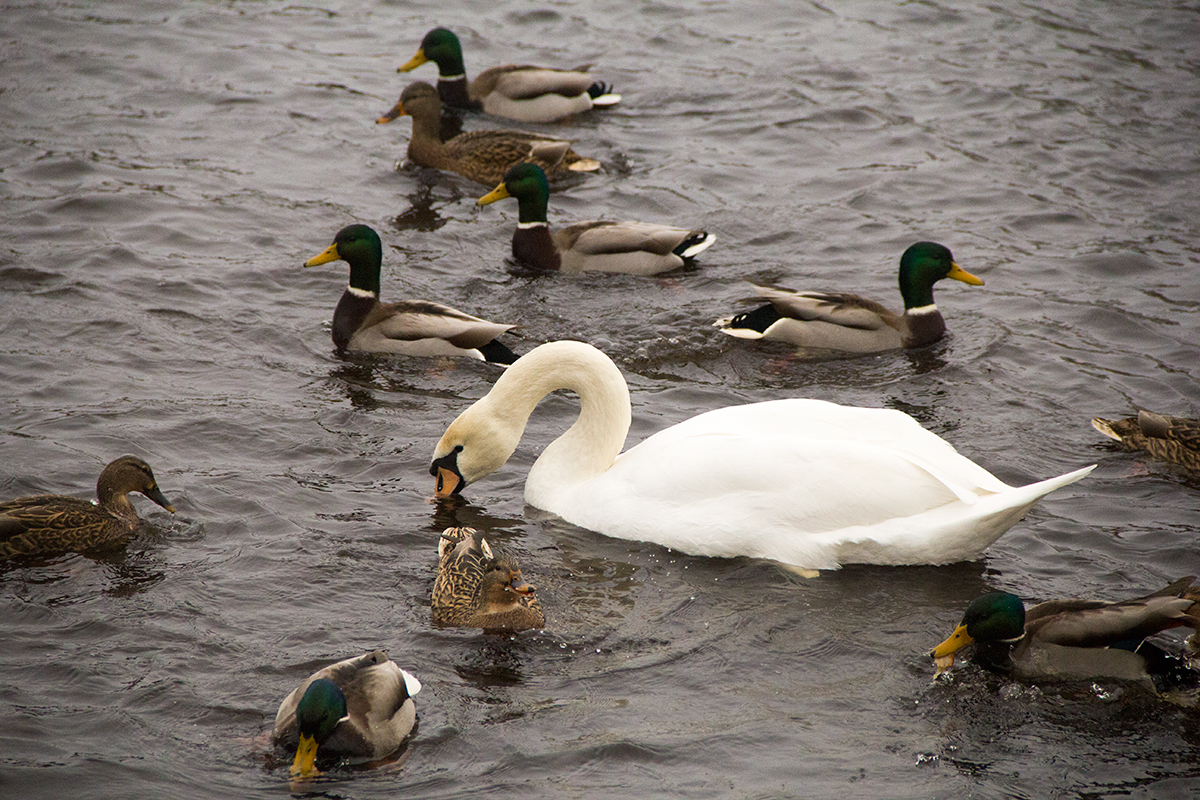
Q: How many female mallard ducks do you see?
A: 4